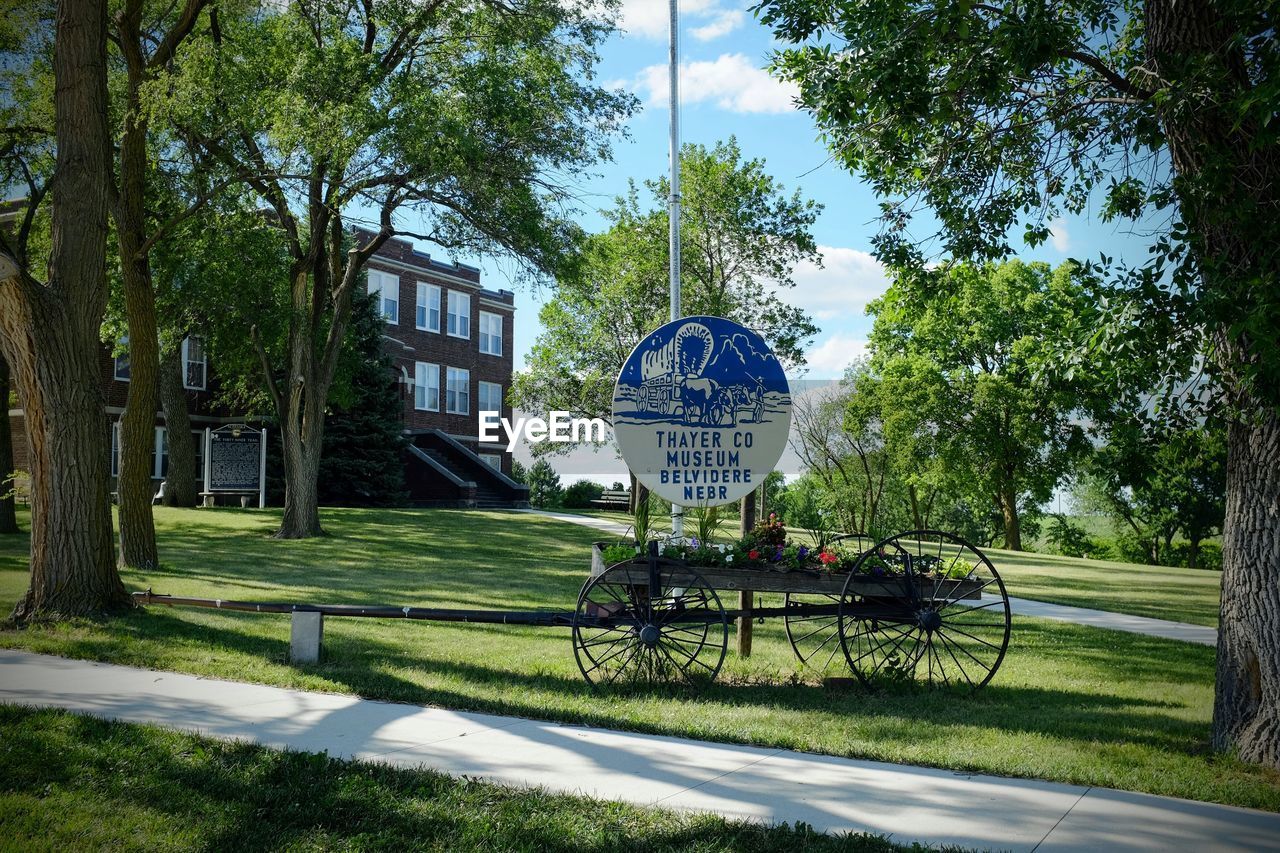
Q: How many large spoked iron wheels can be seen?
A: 4